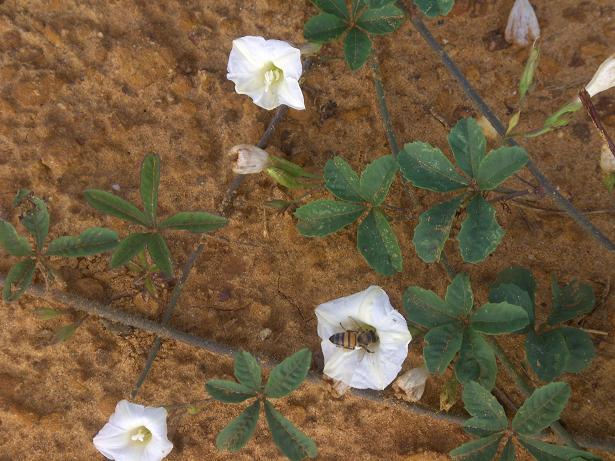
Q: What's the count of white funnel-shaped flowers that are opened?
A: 3